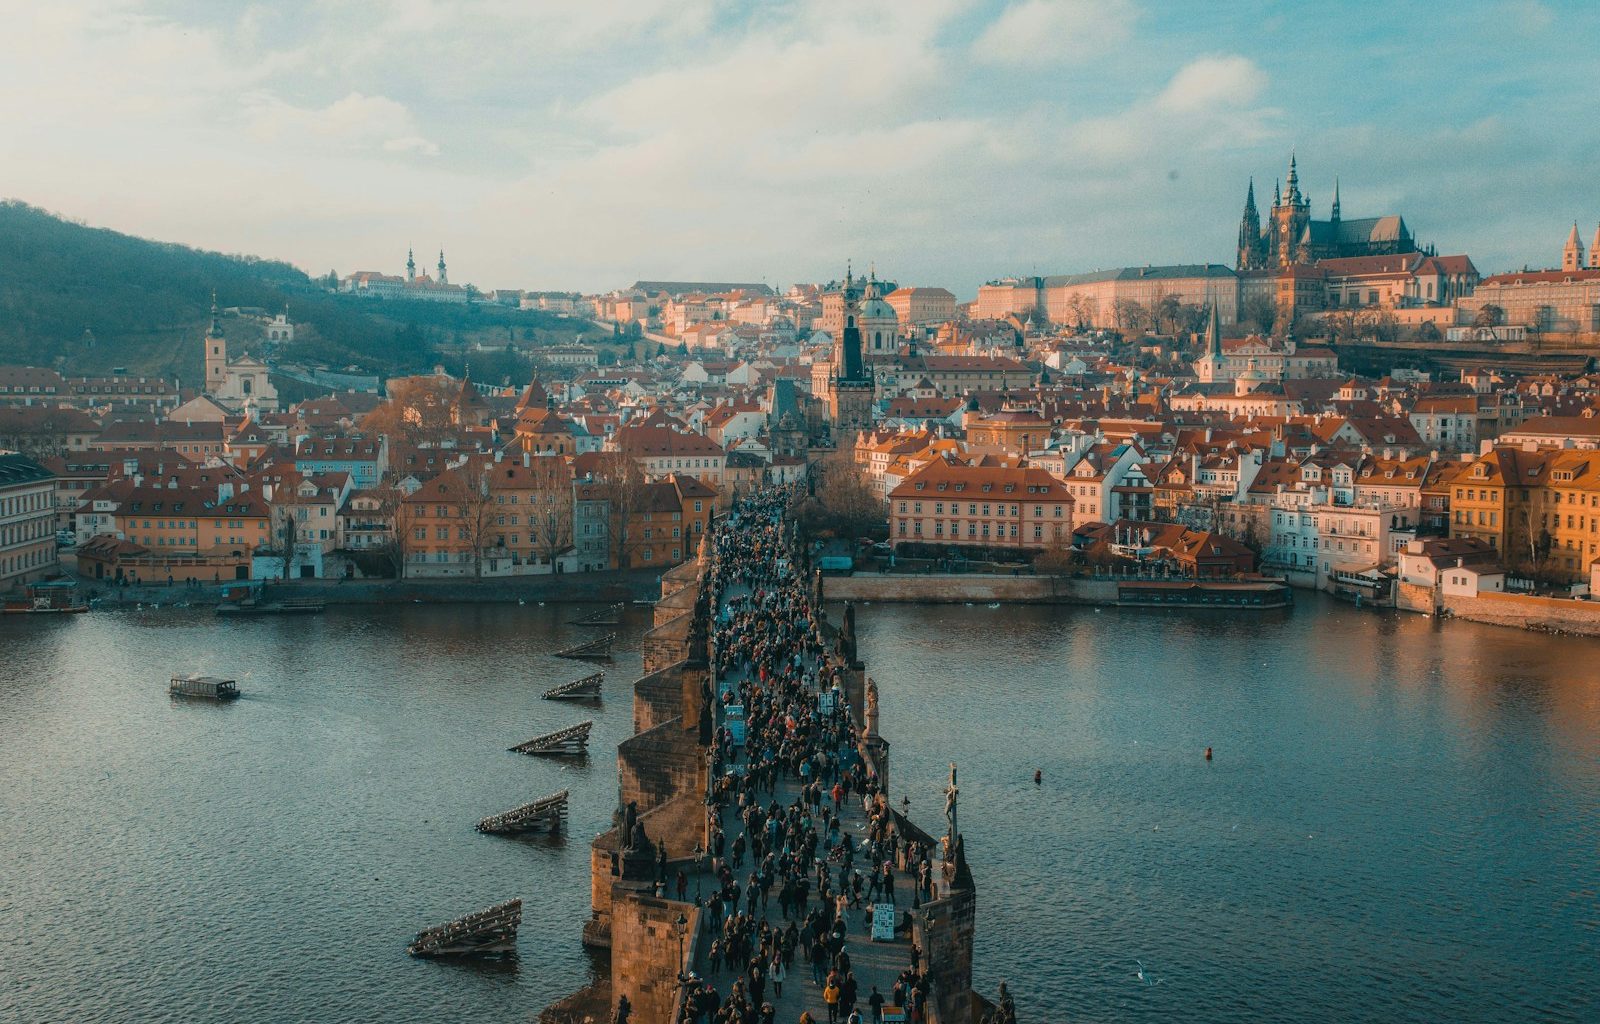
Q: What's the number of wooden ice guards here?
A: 6